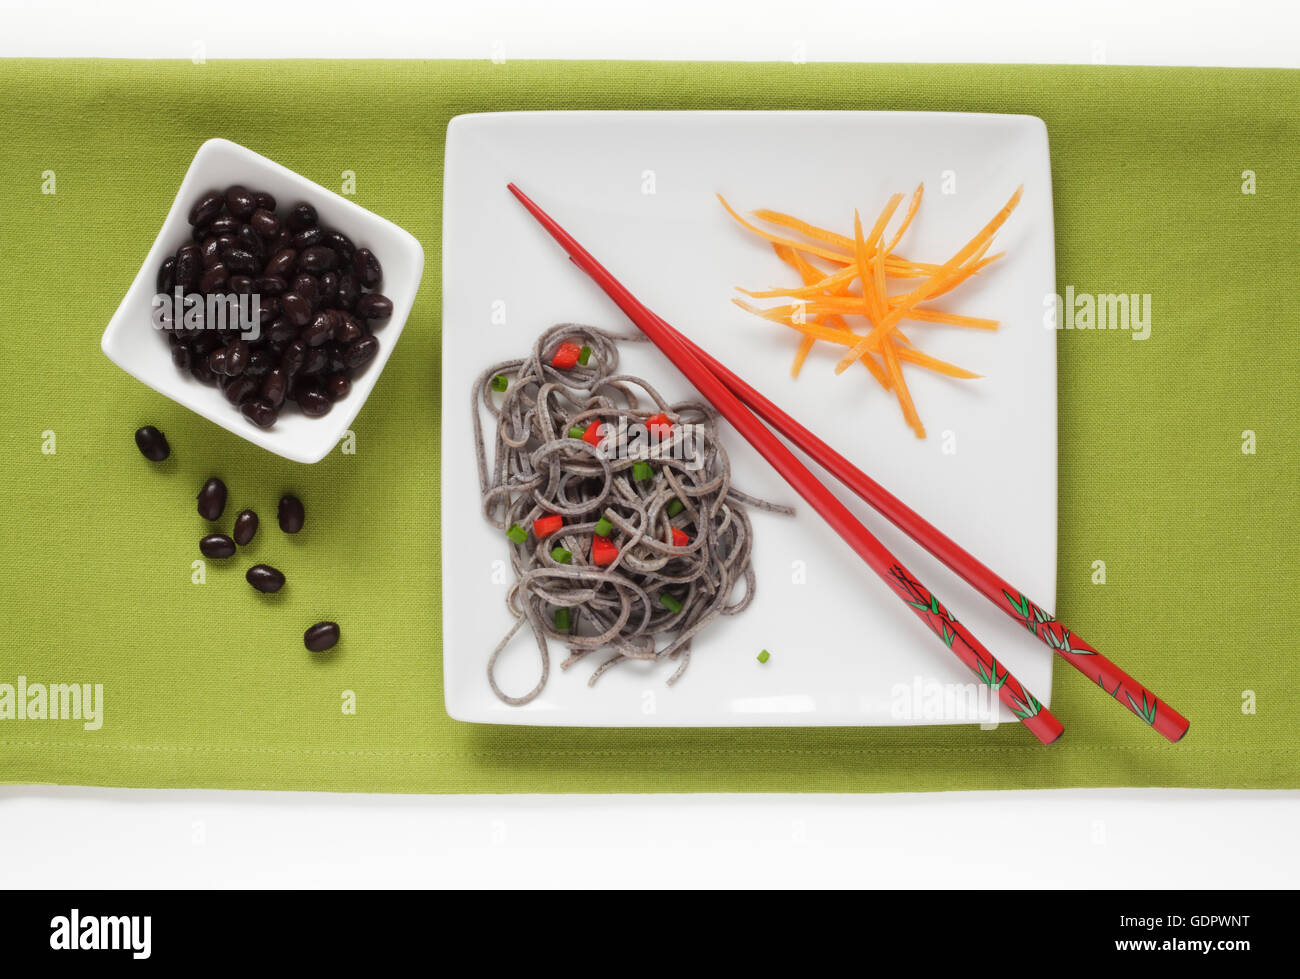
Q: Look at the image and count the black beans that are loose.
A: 7